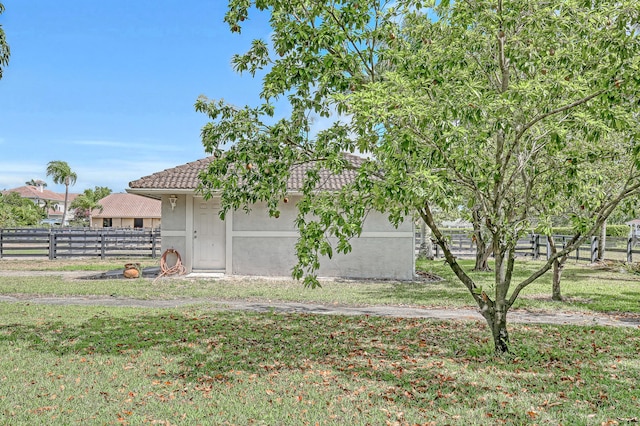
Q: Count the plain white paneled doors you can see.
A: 1